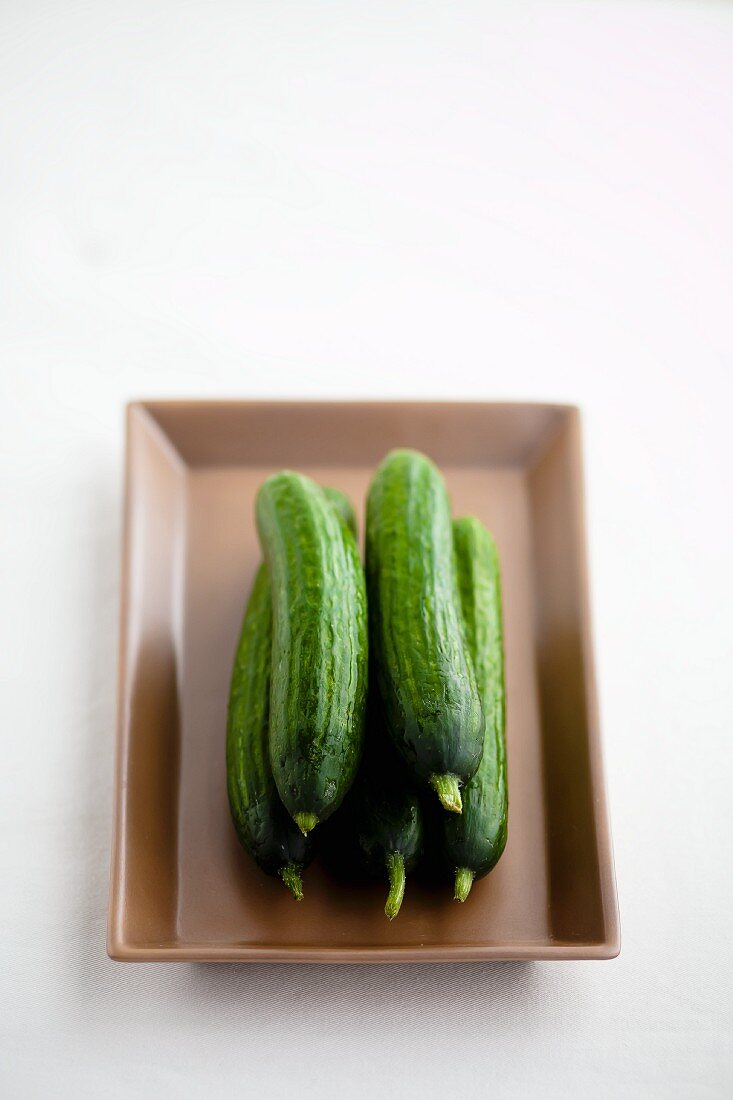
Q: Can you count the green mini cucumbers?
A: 5